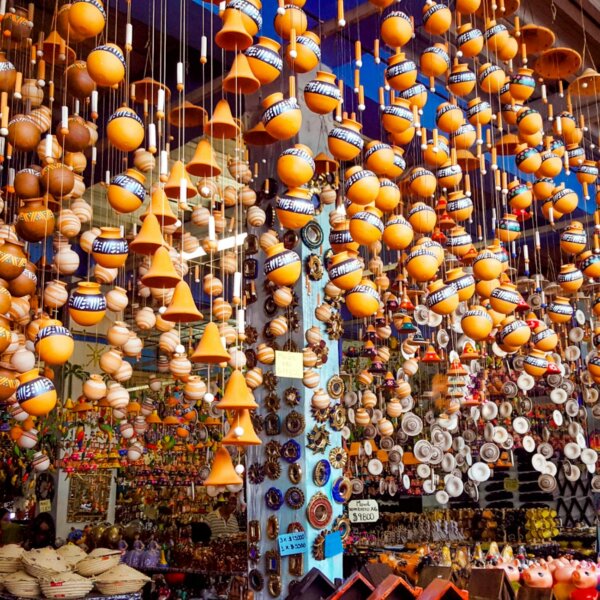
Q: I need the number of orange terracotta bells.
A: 13